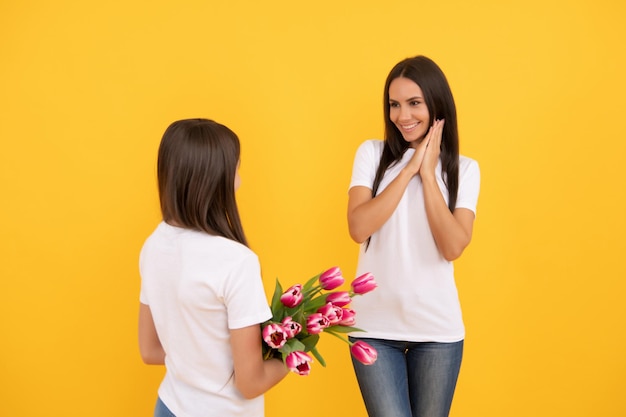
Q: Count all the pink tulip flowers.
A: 11